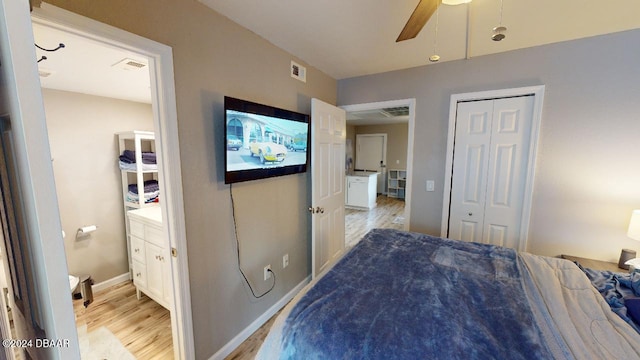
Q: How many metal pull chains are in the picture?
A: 2